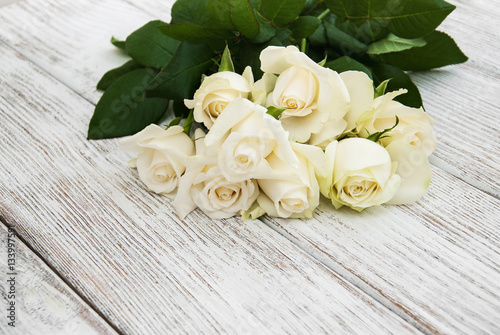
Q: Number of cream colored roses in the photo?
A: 8